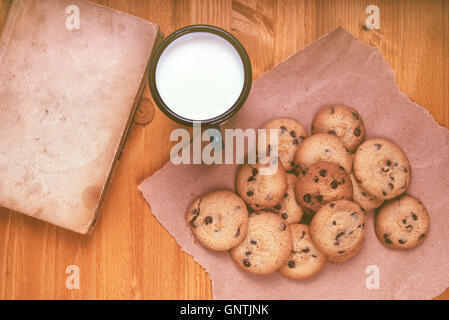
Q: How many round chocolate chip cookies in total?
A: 13